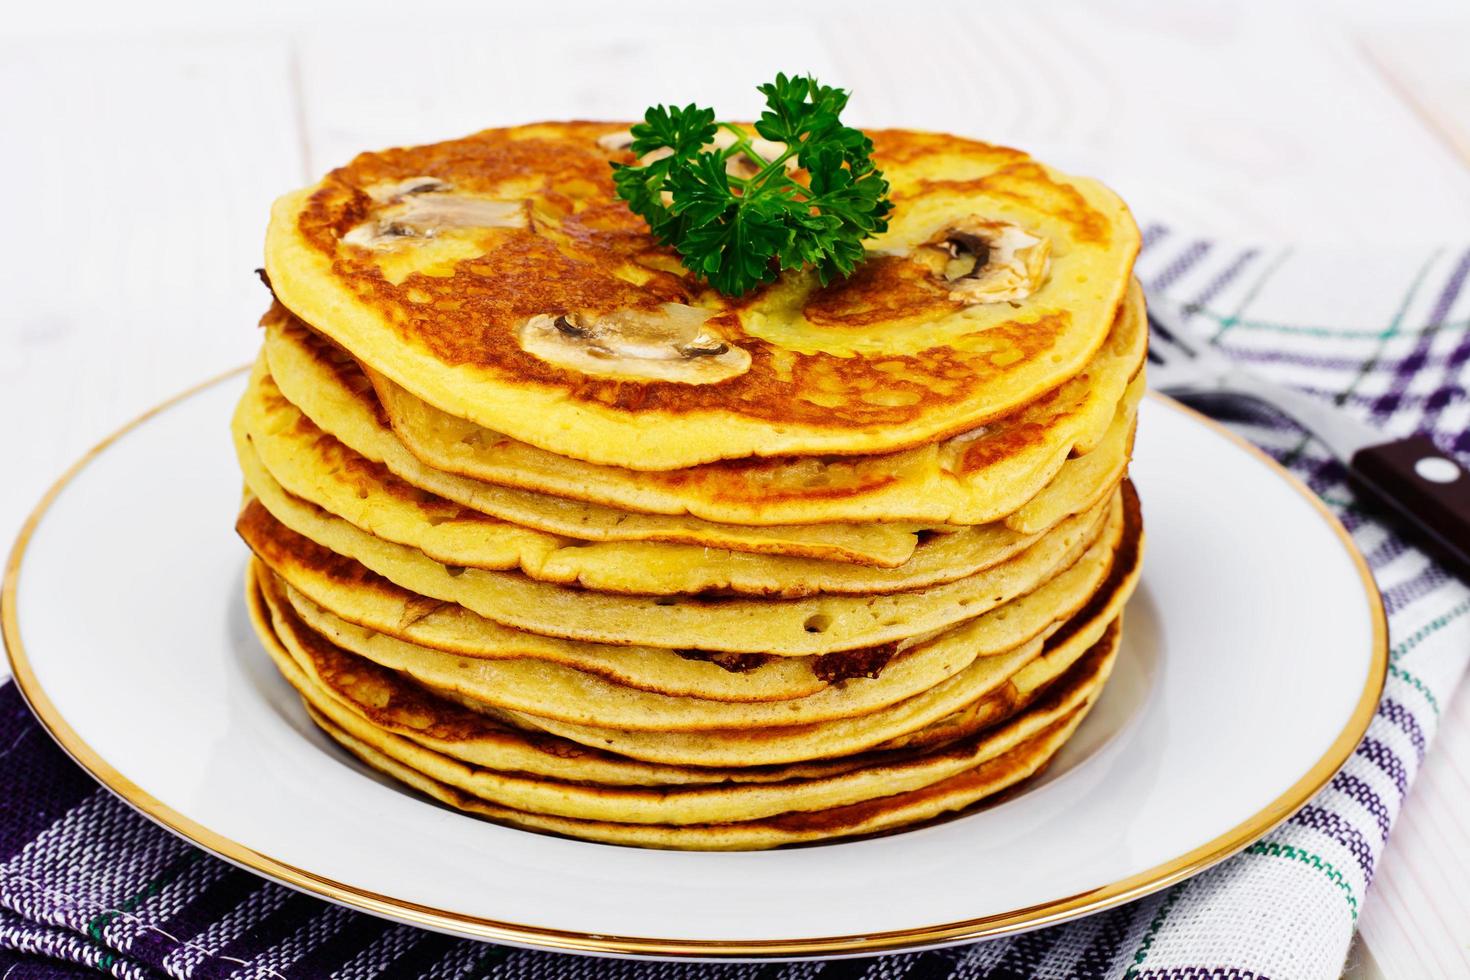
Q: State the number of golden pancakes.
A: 11